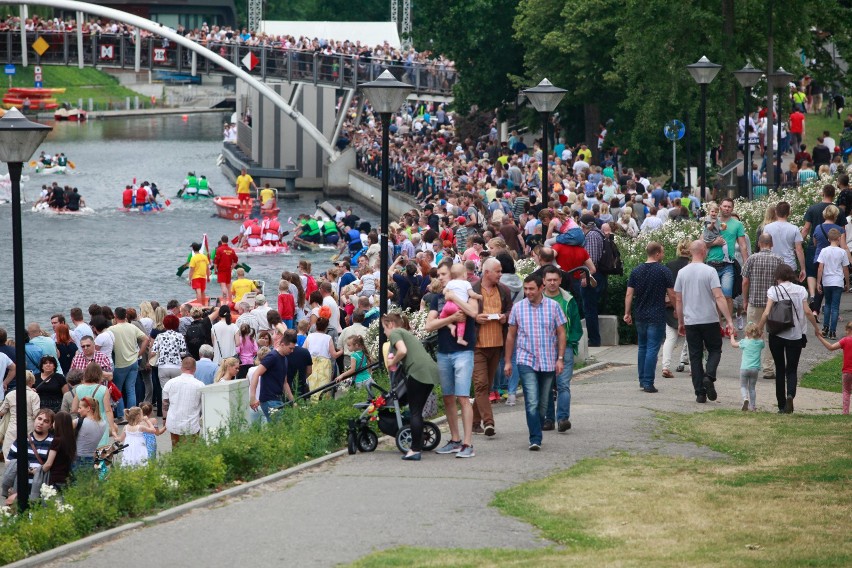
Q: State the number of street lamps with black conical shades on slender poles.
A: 6